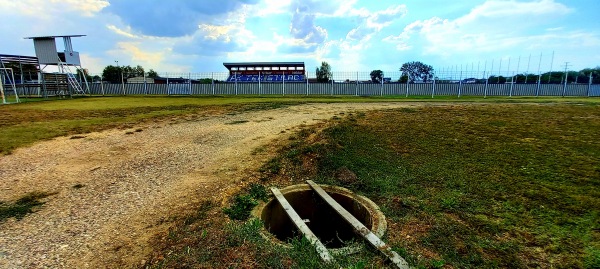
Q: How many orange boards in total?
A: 0